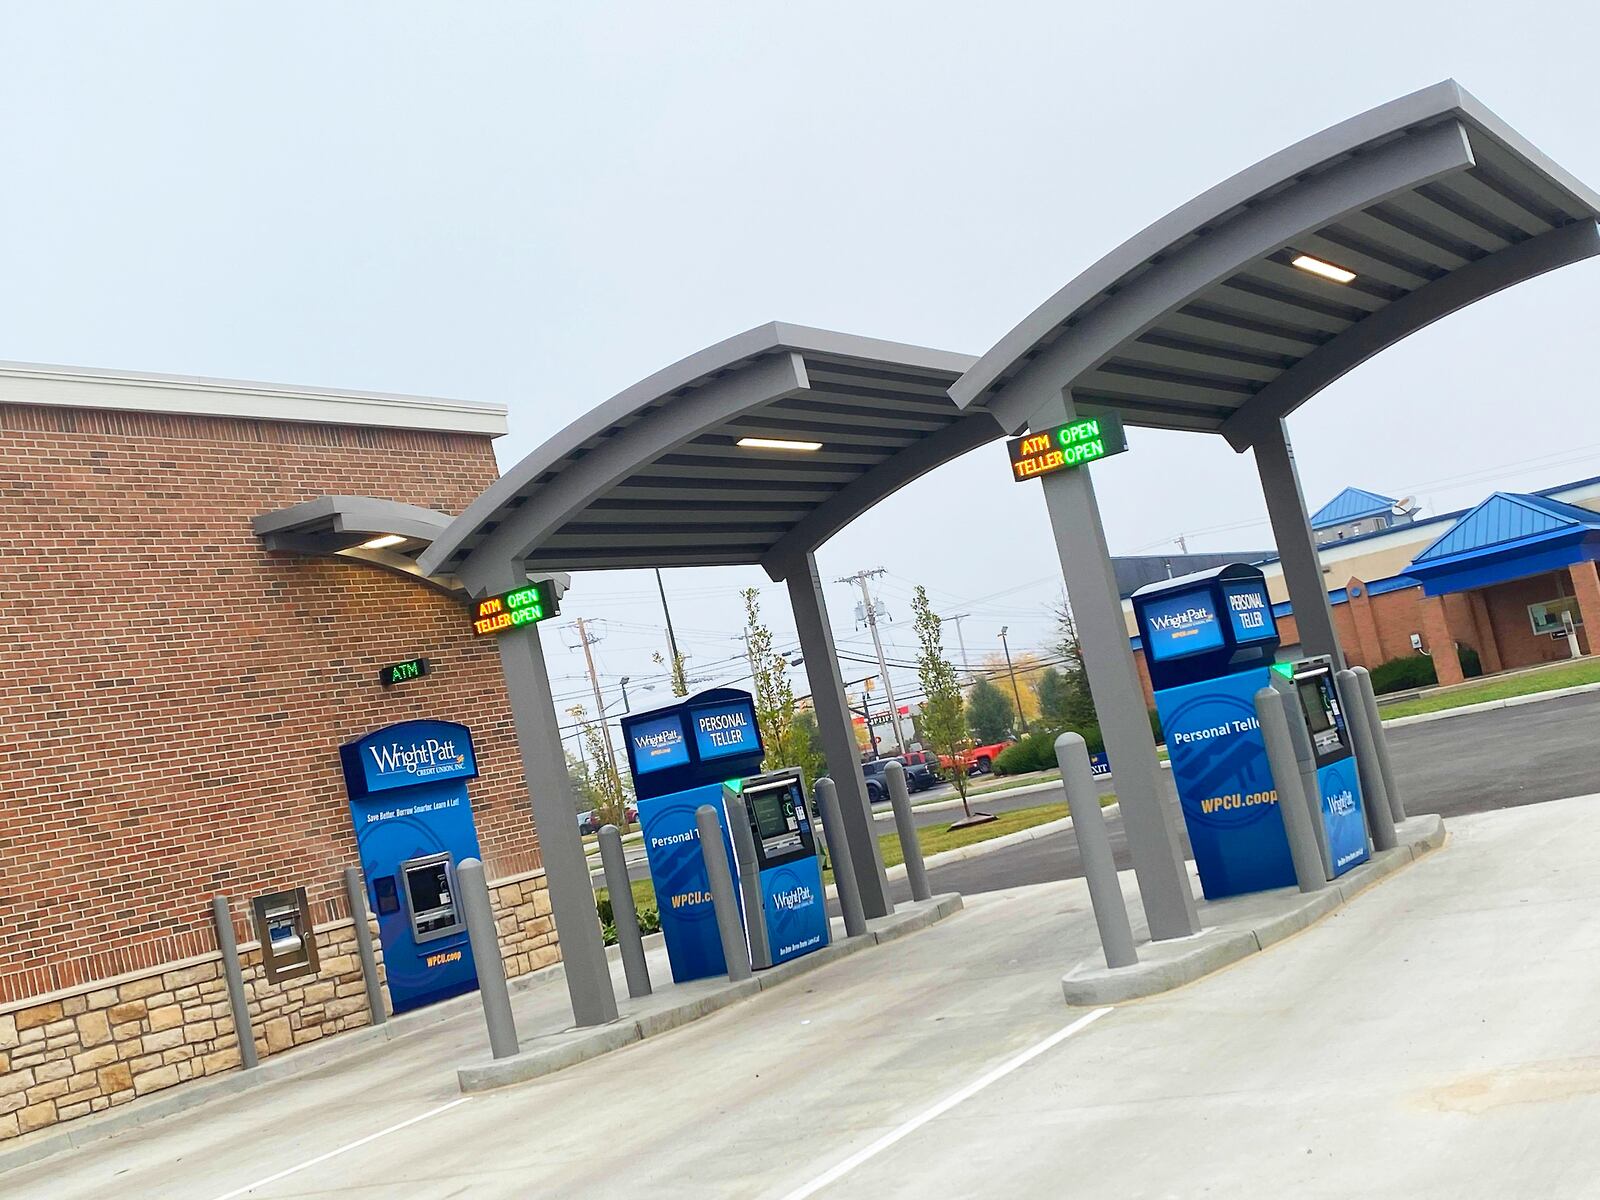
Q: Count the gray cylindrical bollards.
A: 11